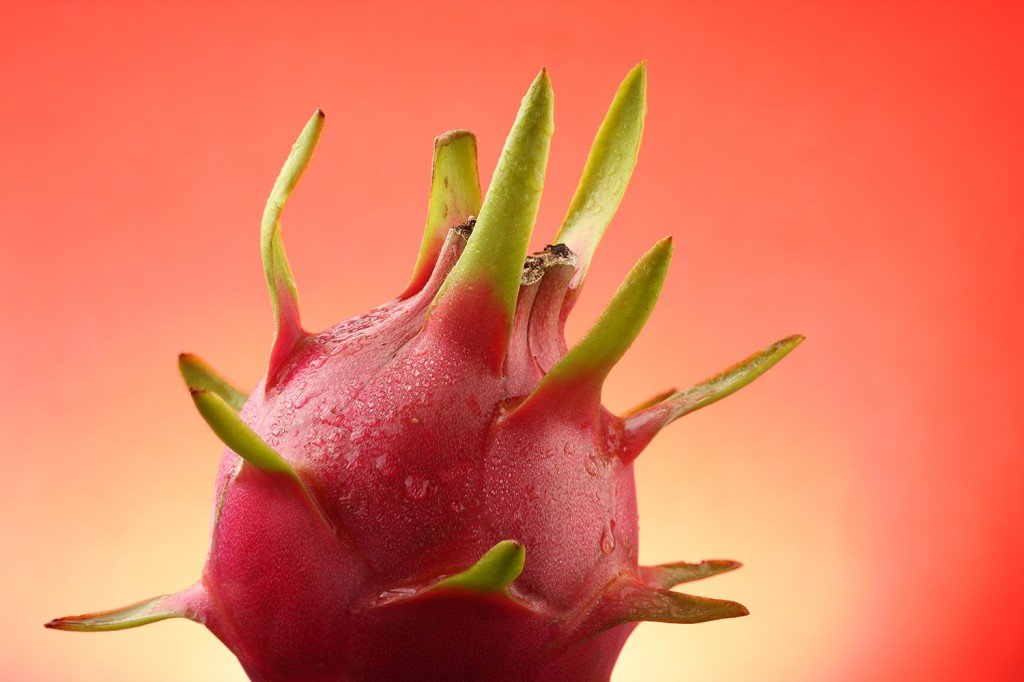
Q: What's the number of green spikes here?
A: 13